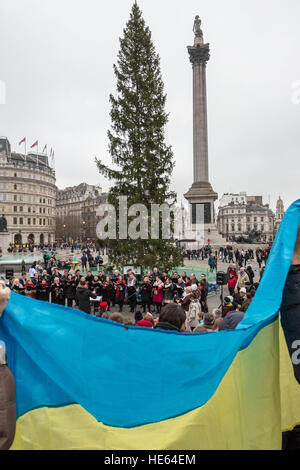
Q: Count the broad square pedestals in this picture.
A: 1